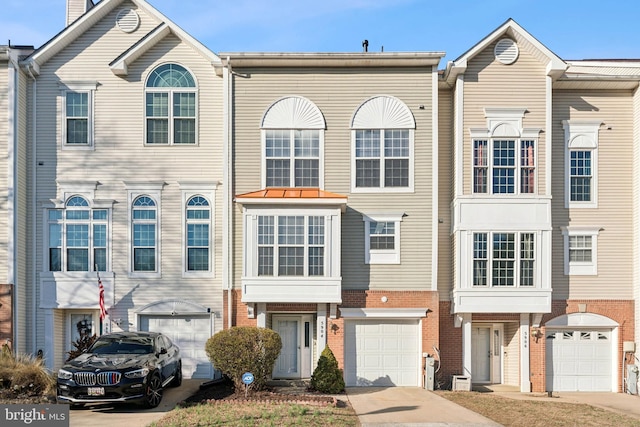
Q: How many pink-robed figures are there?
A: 0